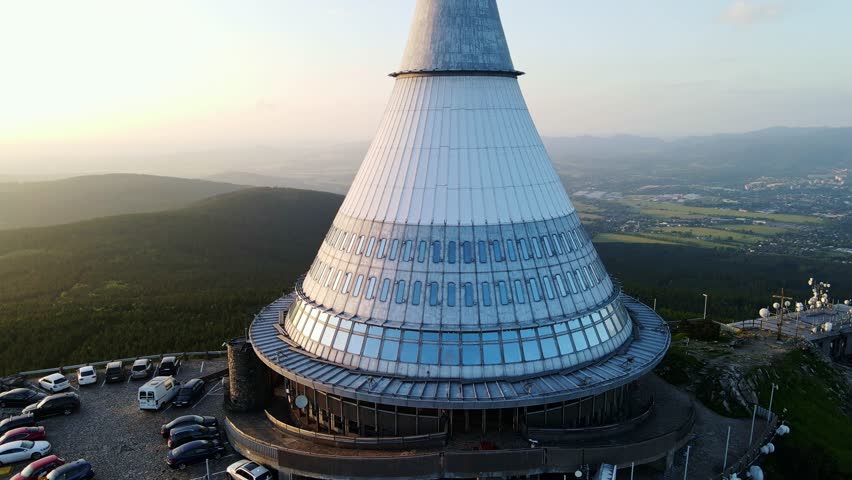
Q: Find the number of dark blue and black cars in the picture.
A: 10